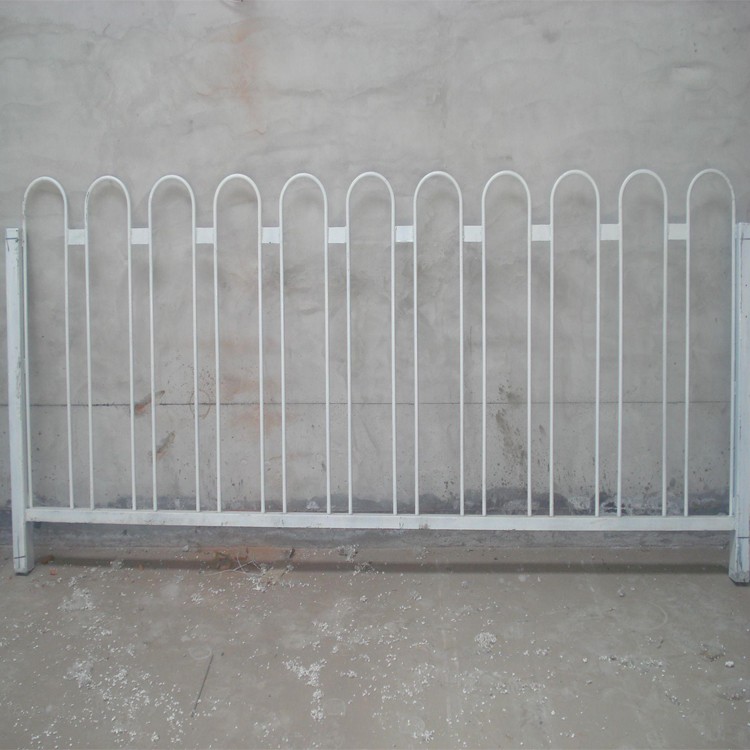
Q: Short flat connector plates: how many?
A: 10